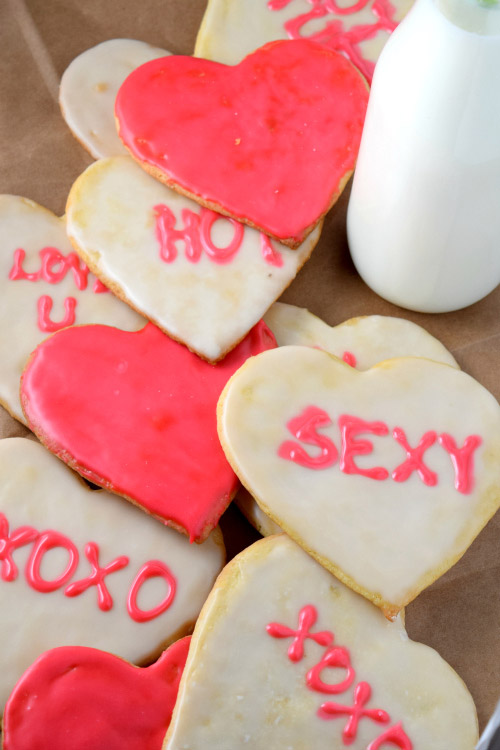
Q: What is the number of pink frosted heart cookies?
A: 3